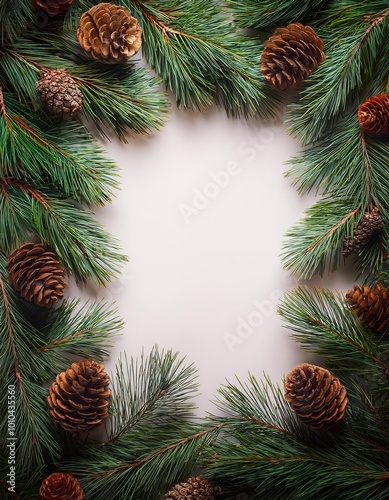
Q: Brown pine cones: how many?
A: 12